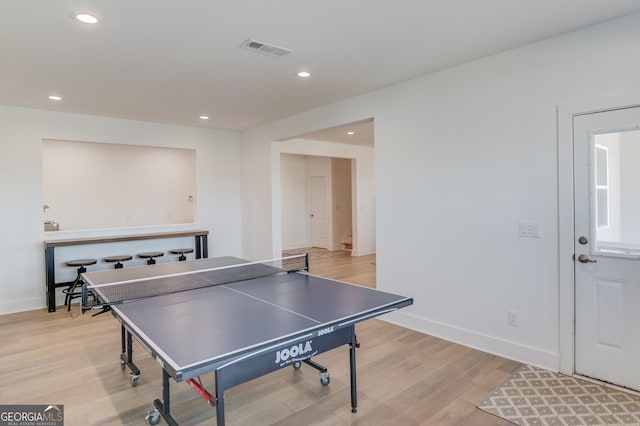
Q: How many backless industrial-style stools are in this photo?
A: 4